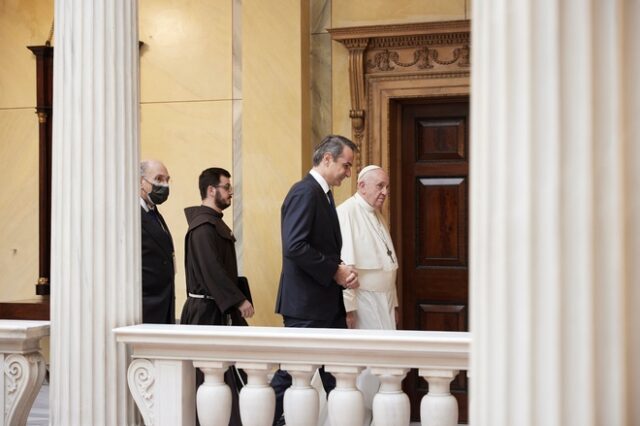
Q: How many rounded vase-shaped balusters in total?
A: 6